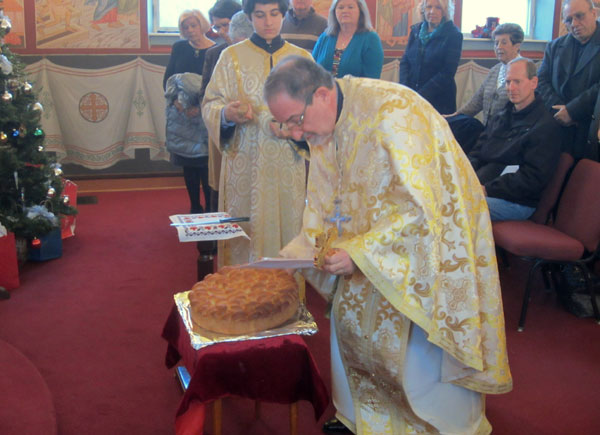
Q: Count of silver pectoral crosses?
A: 1